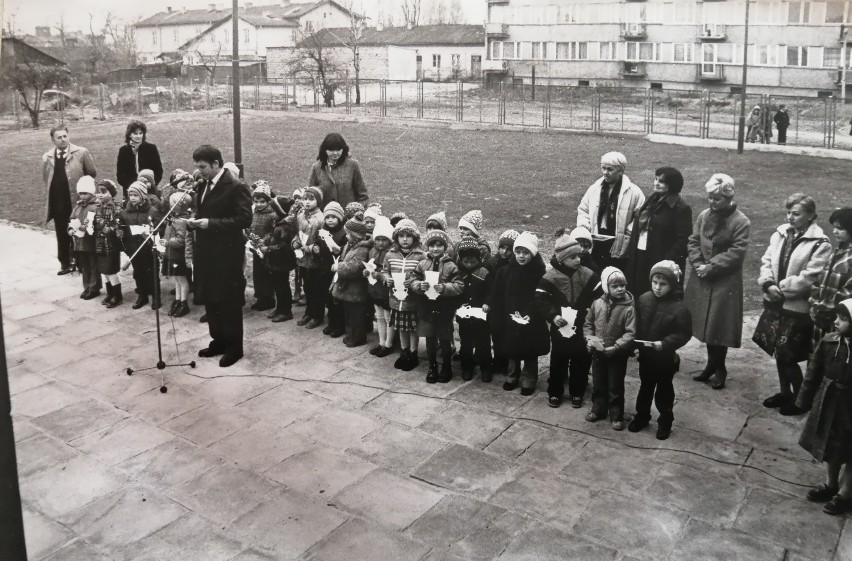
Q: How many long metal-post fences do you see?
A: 1